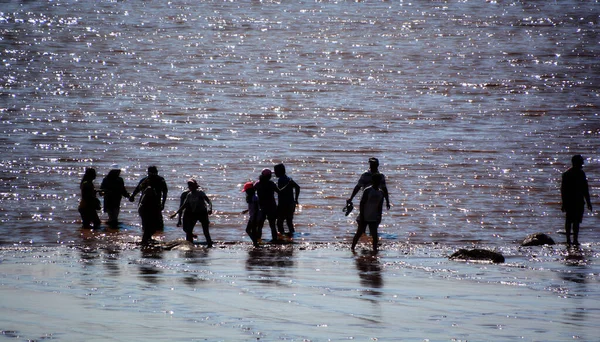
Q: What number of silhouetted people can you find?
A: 12